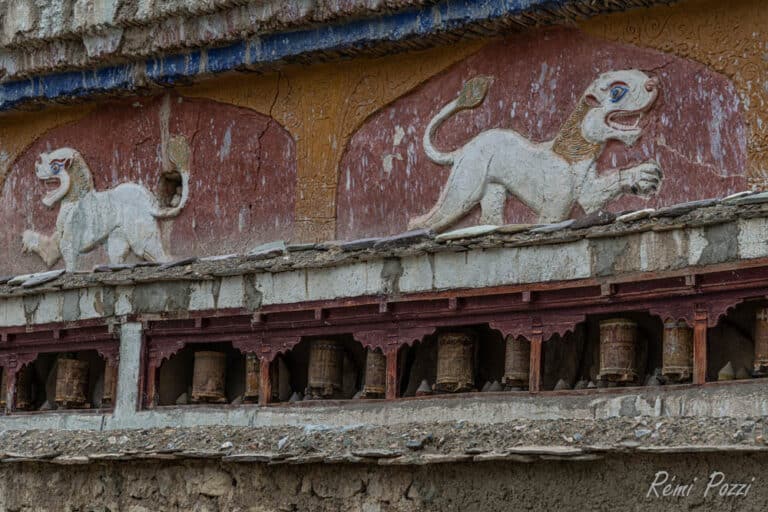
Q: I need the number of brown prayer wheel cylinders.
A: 12